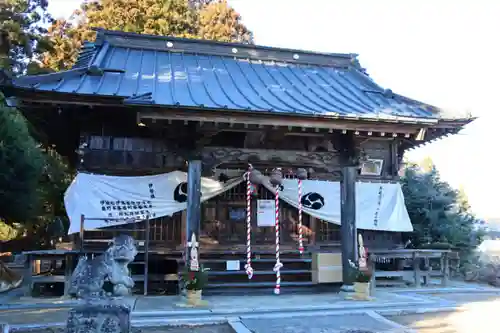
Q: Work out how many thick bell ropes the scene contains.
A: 3